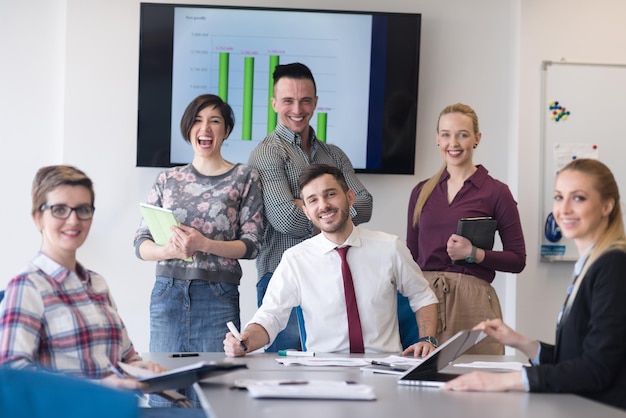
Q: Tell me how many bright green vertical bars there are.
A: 4